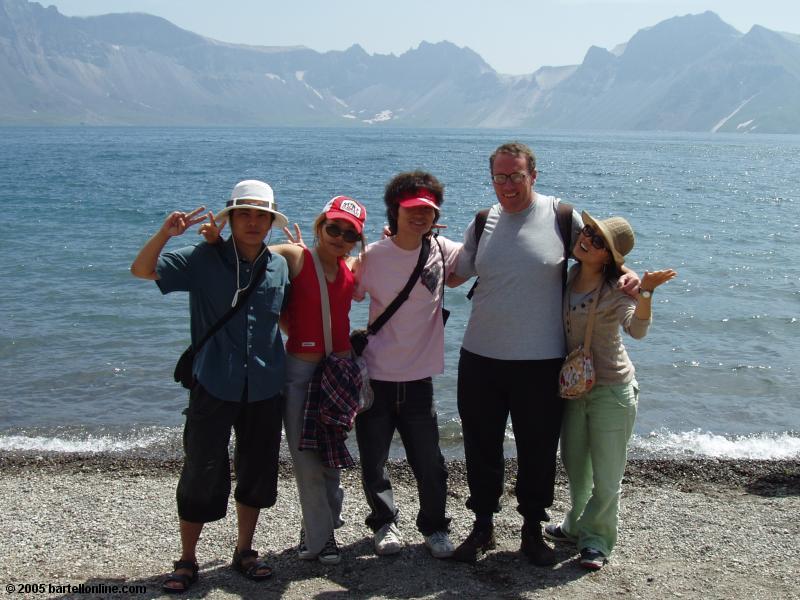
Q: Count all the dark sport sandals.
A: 2